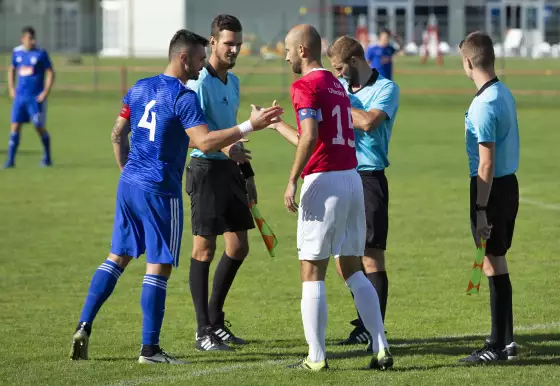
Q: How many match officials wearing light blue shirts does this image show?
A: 3